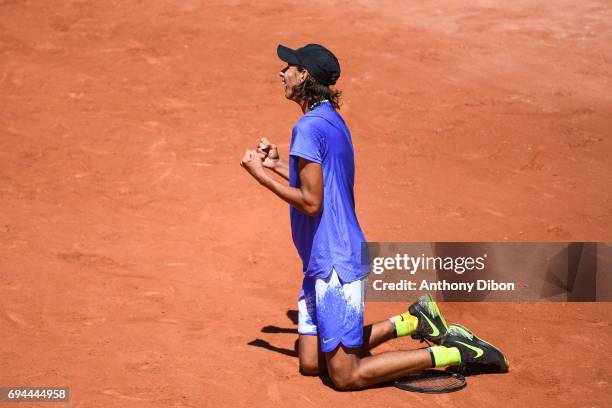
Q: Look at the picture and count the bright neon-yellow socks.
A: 2